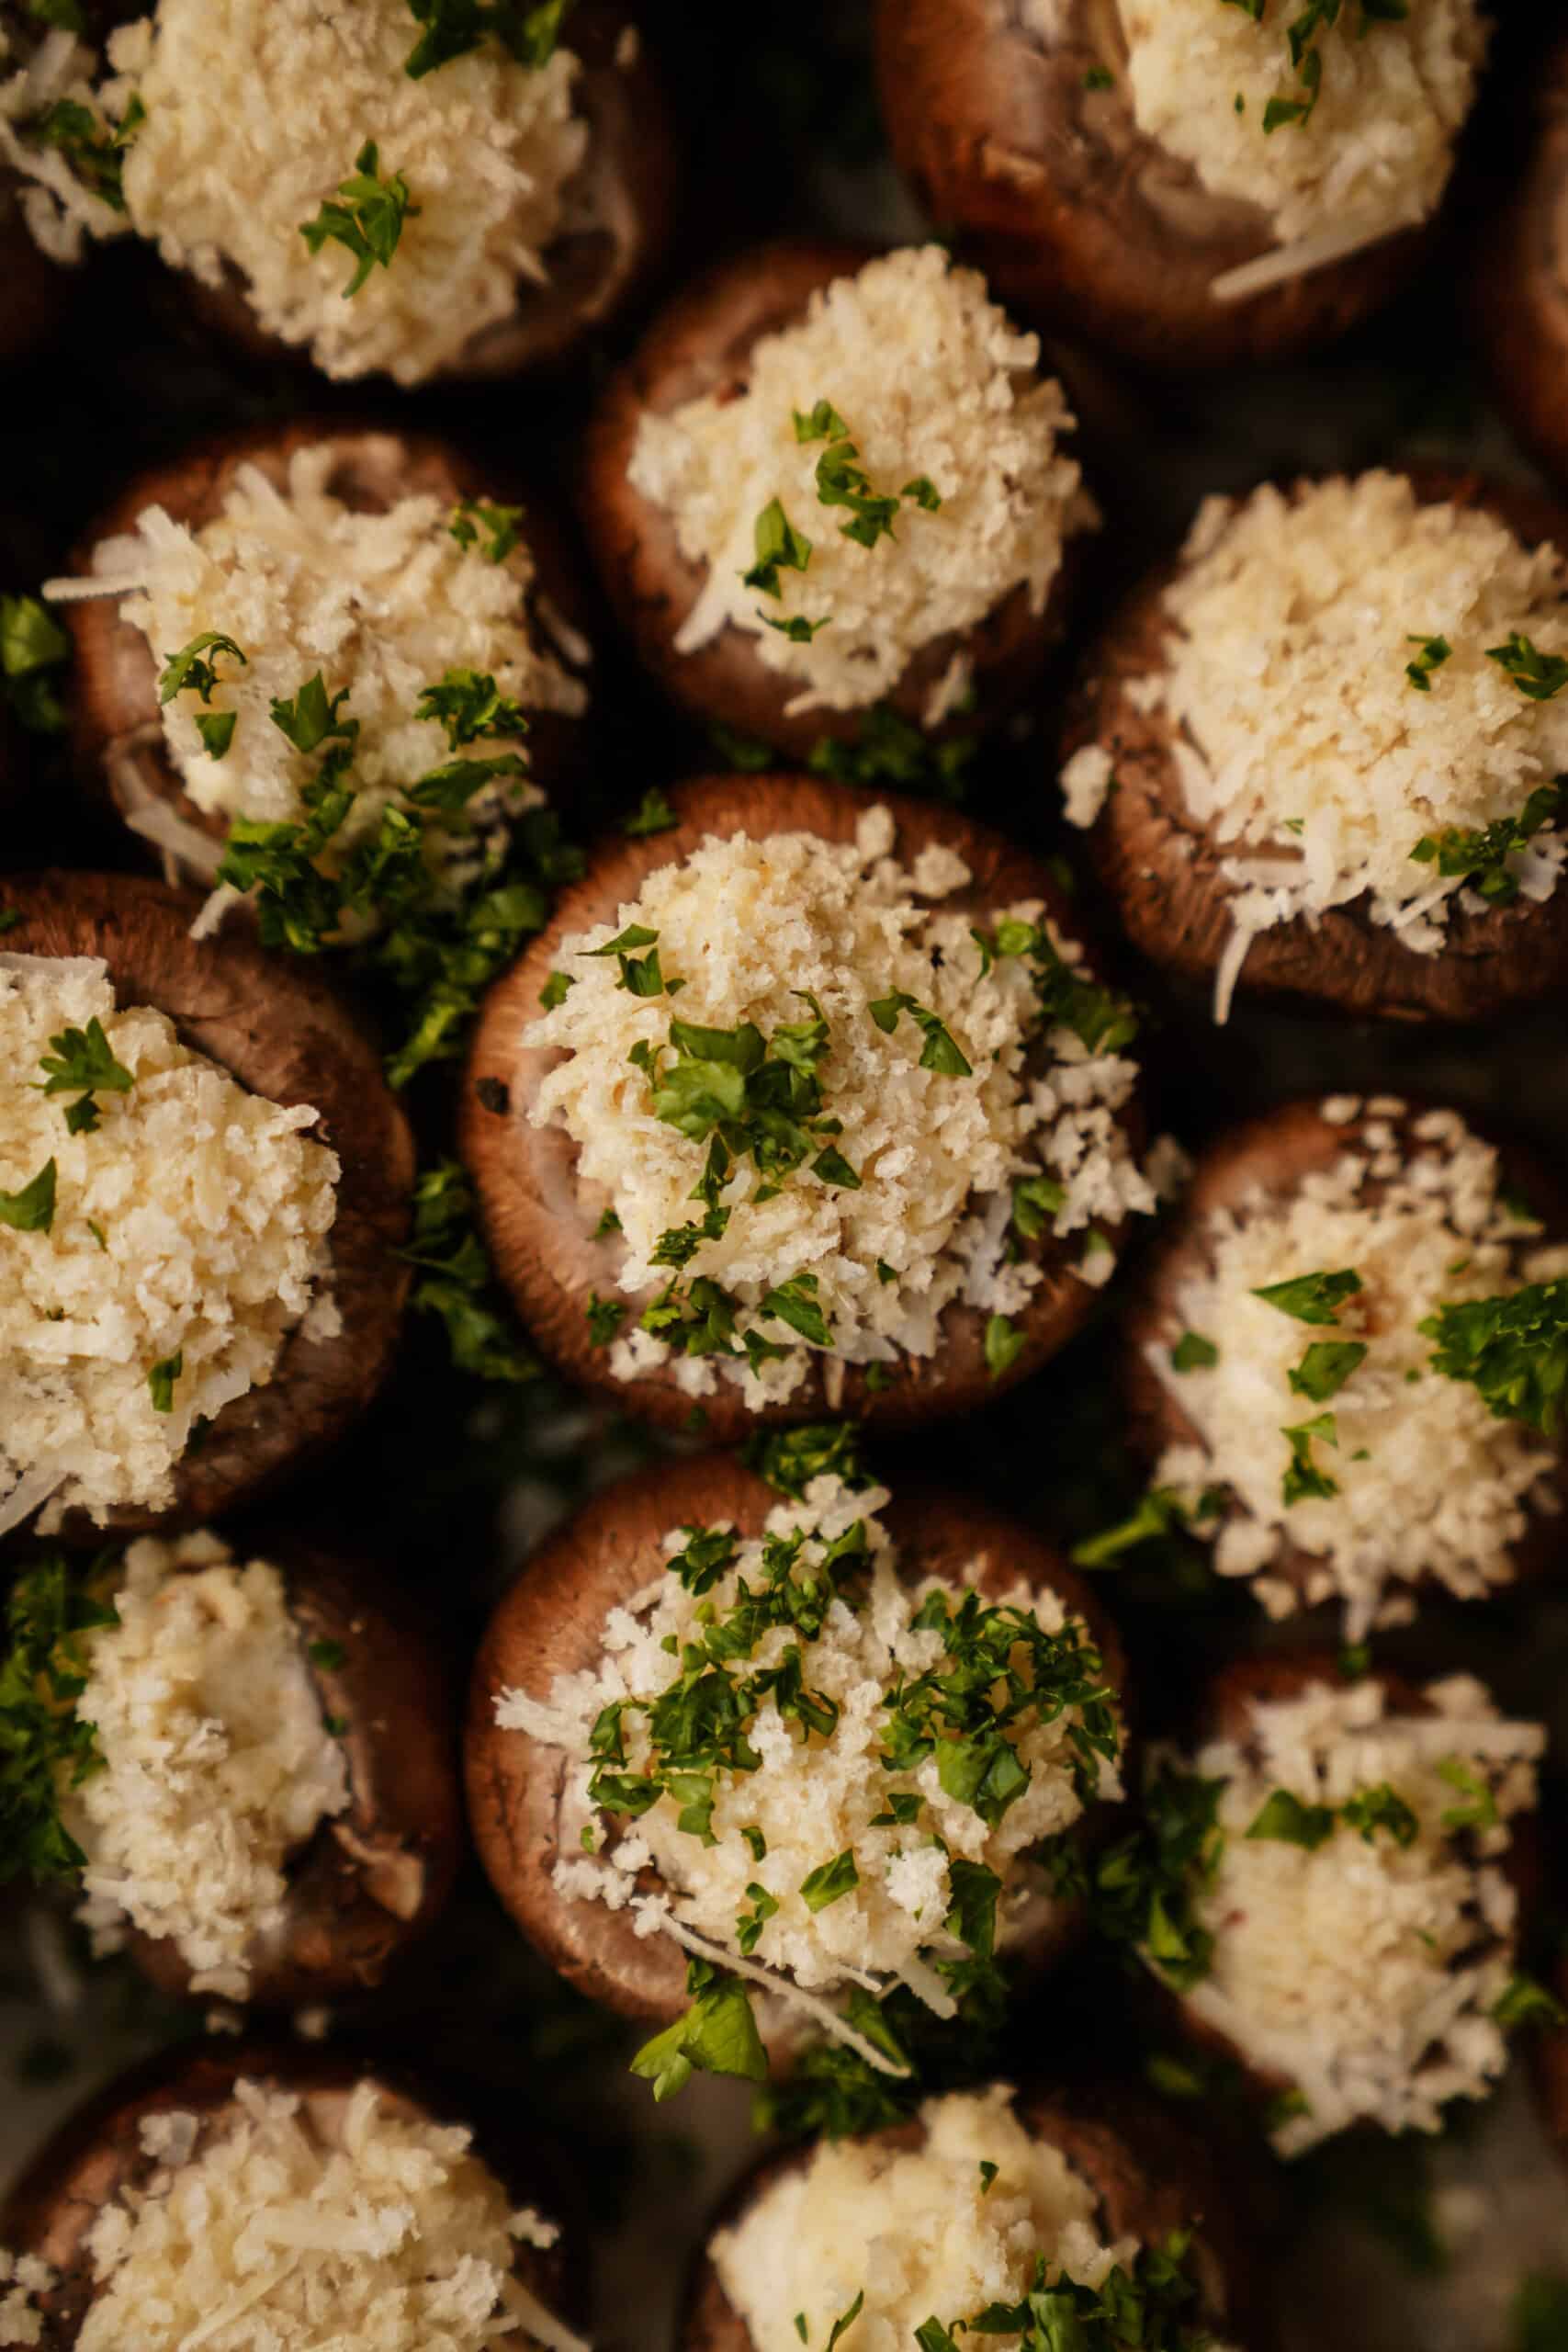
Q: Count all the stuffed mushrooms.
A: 13